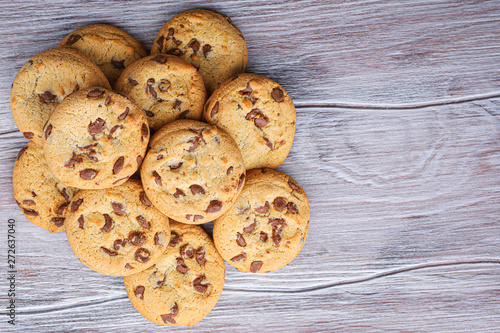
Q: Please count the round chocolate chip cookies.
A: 11